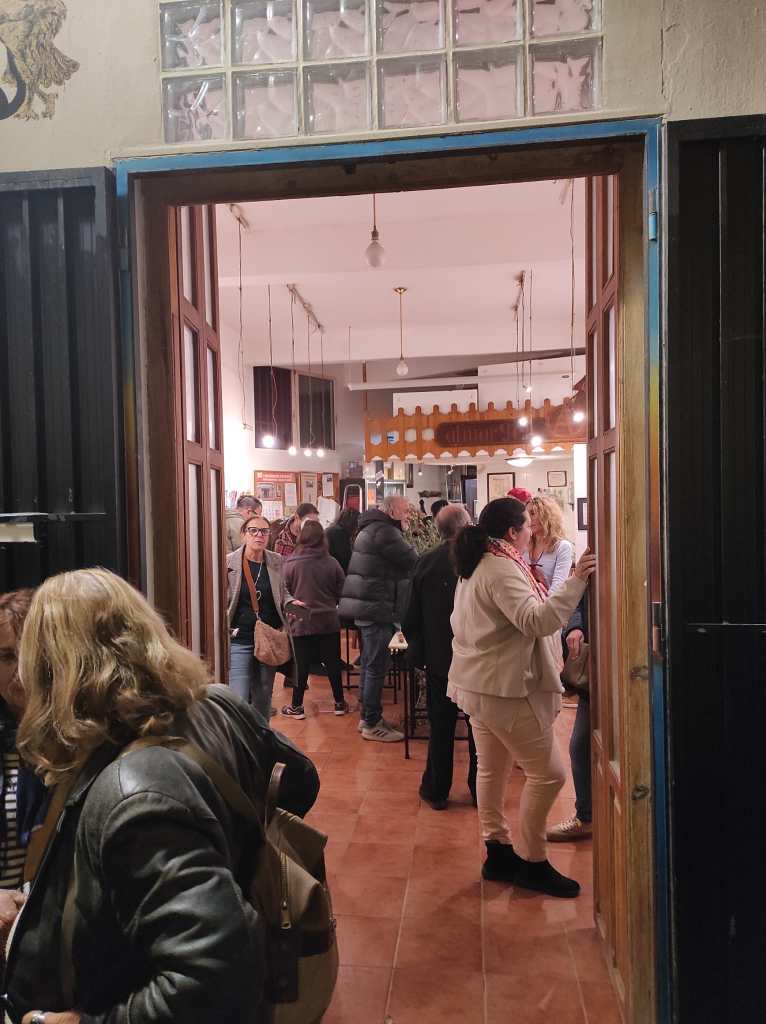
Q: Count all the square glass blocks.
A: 12